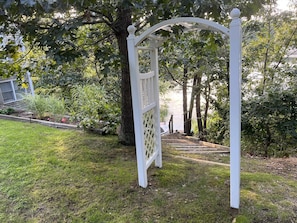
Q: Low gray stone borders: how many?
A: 1